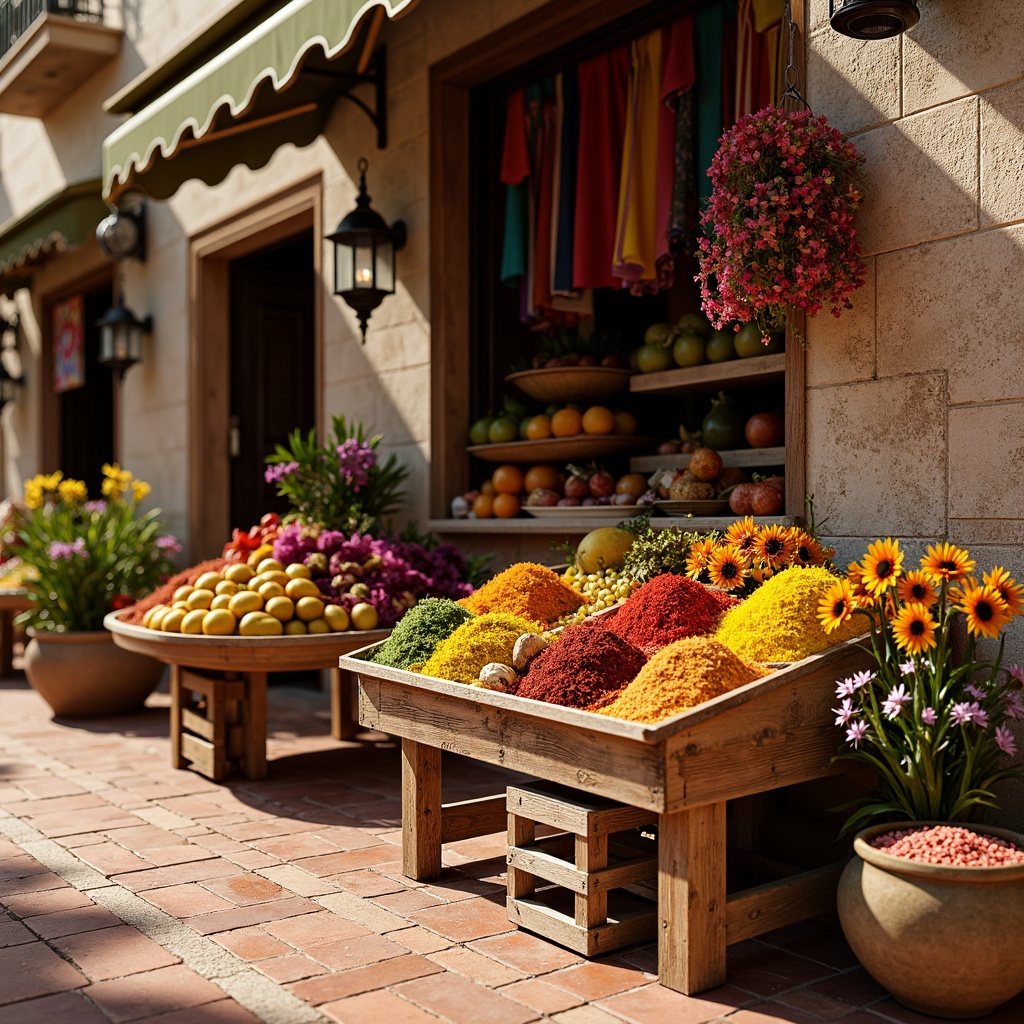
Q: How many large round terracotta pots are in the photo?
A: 2